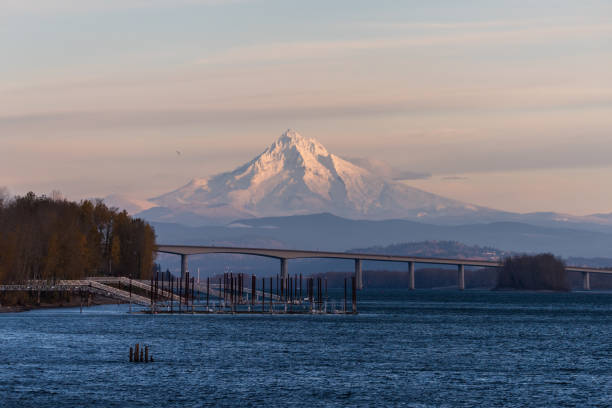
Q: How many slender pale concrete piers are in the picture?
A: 6